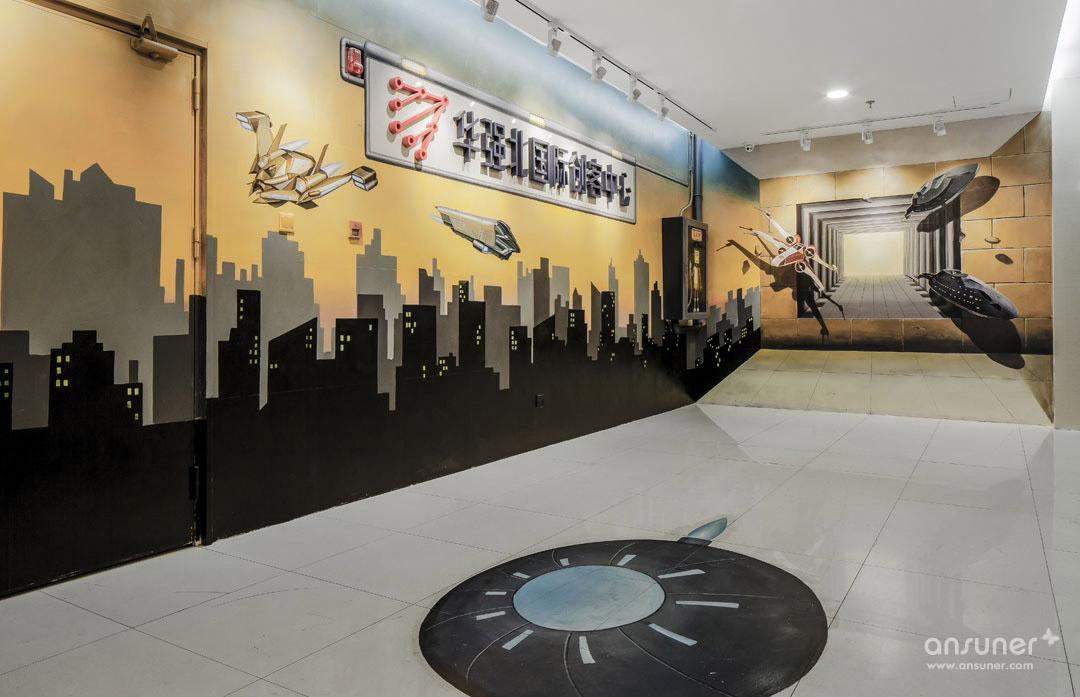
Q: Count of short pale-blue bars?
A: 10